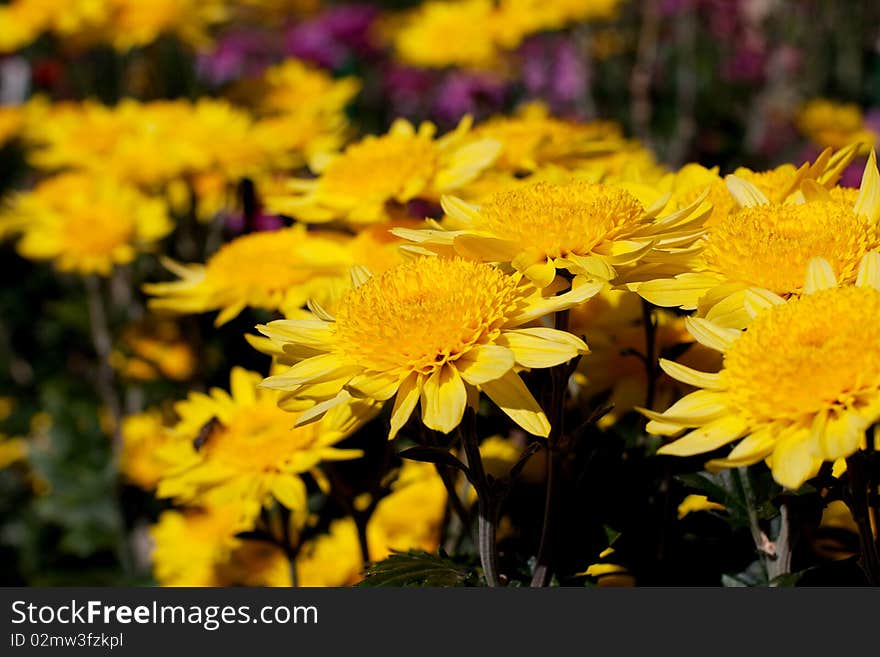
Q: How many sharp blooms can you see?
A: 4